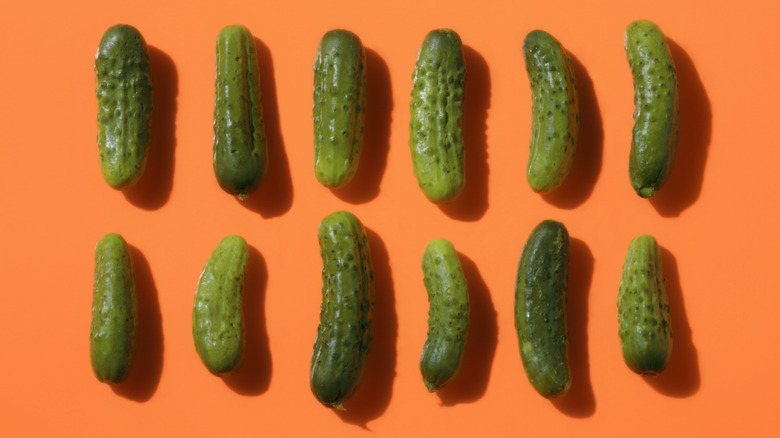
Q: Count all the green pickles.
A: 12